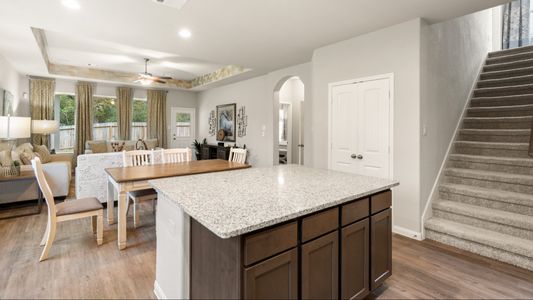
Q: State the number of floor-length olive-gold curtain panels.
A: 4